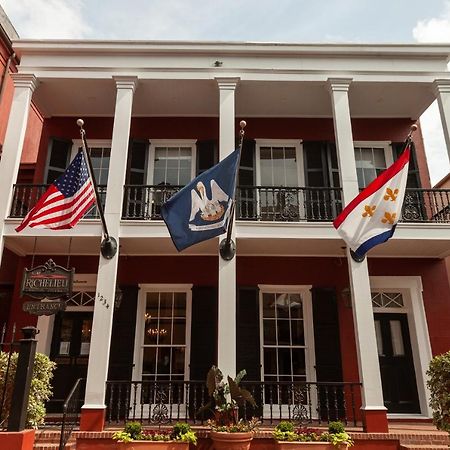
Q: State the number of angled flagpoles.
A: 3